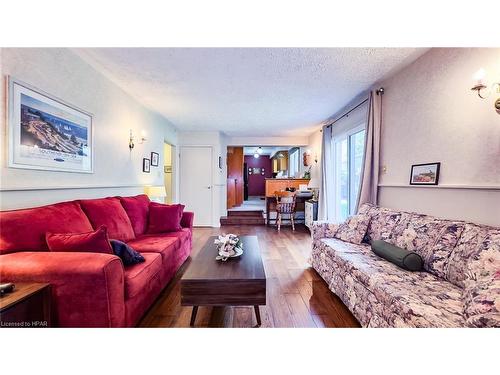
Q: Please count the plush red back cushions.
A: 3